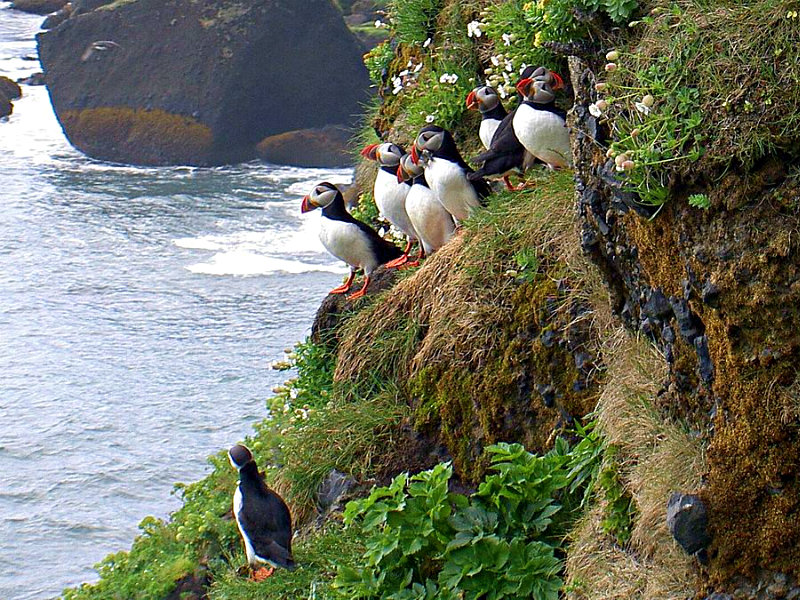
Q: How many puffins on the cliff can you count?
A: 8